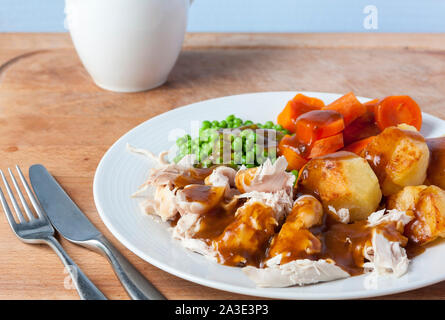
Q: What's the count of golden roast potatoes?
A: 4